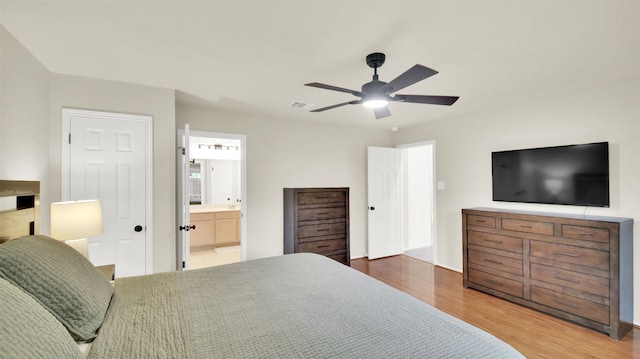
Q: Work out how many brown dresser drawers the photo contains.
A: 14